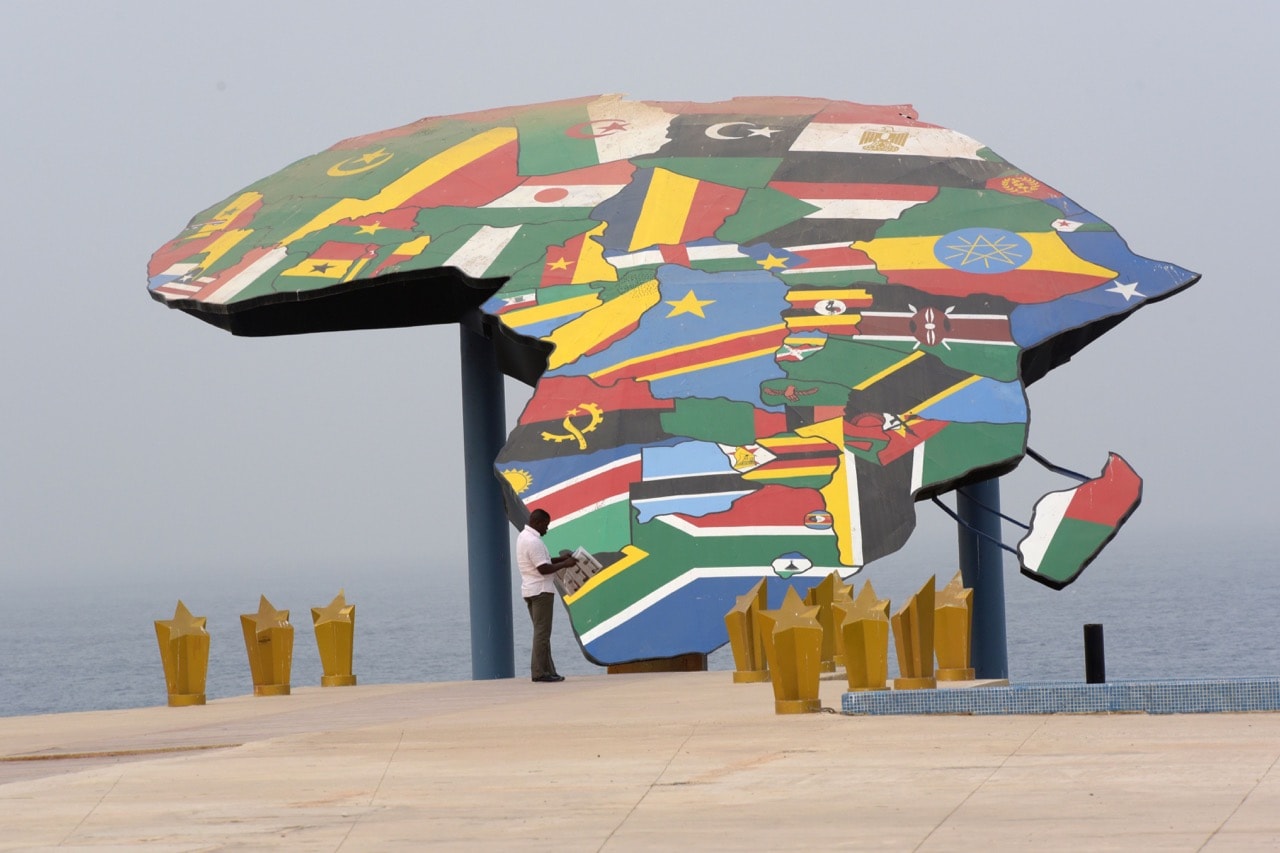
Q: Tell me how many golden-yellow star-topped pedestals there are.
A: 10